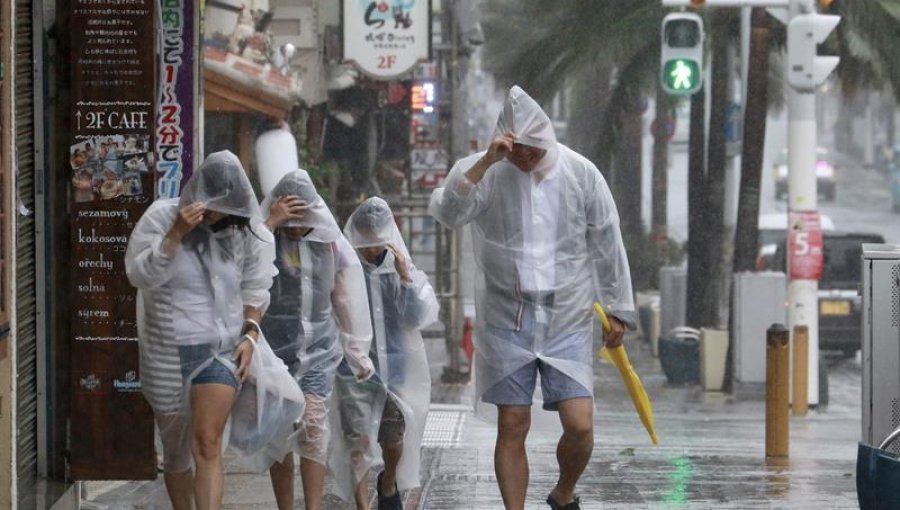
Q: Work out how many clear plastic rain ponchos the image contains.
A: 4